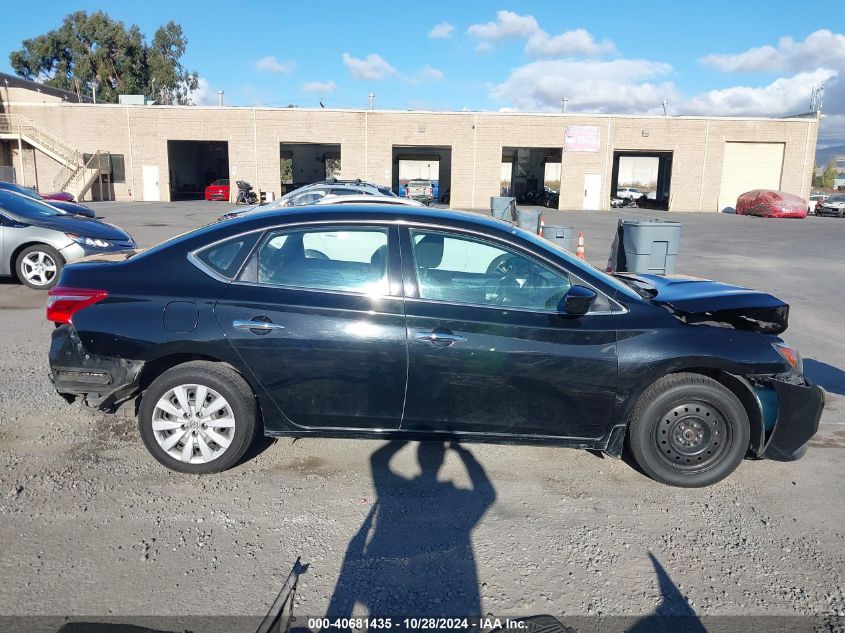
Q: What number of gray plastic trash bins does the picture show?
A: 4